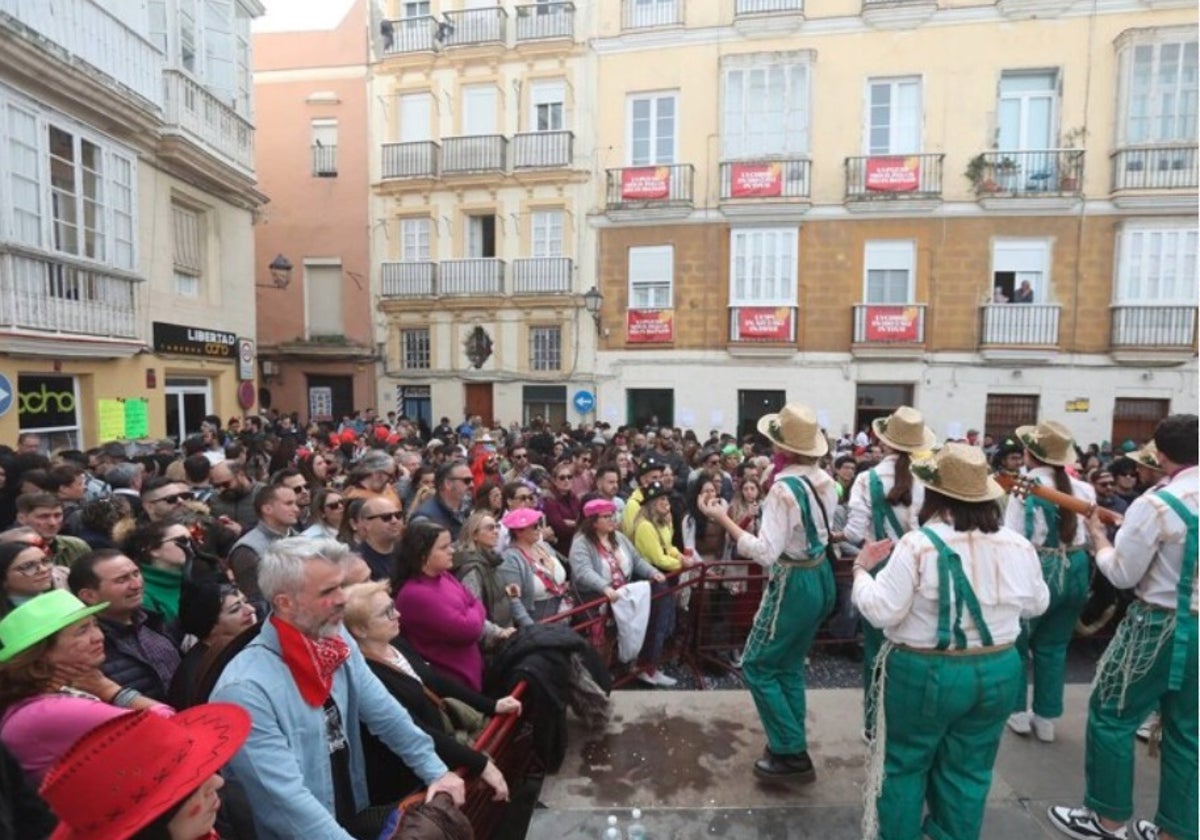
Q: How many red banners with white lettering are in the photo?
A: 6